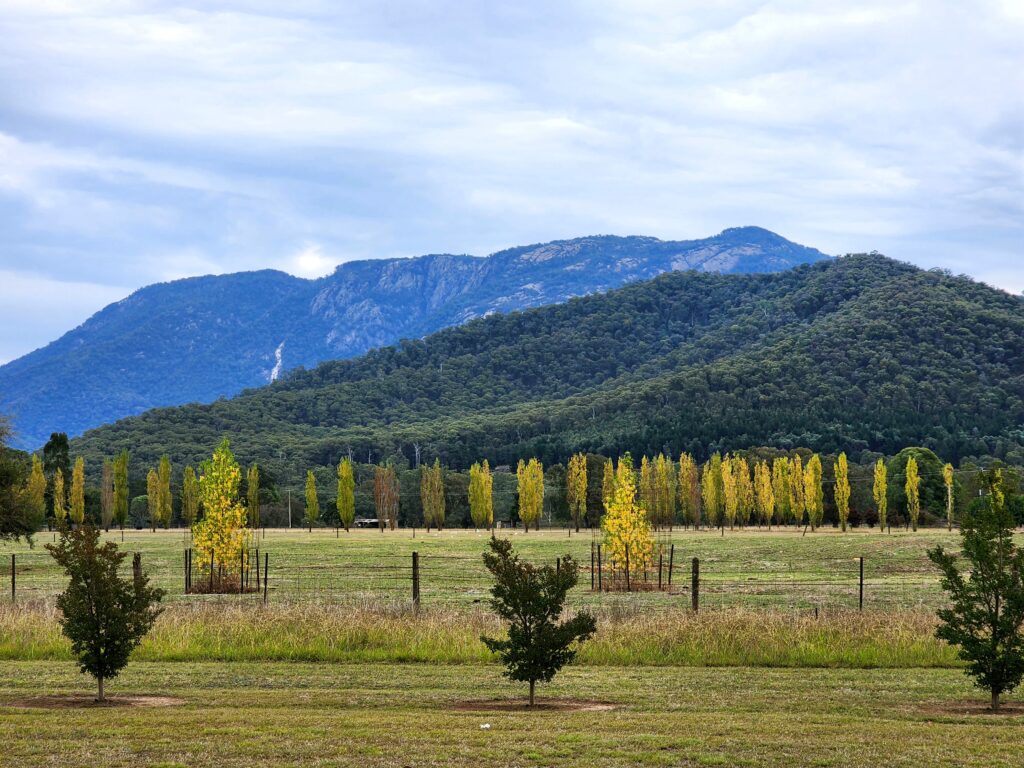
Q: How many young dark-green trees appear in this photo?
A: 3